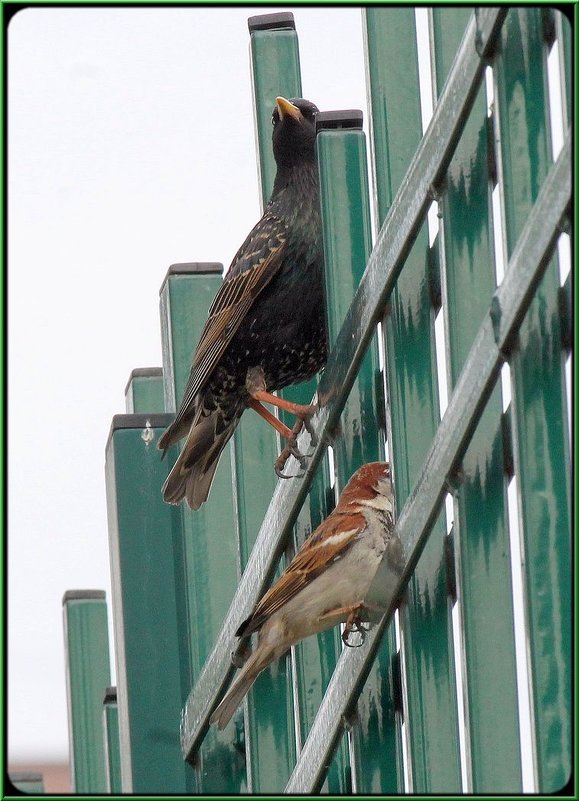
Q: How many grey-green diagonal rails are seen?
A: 2